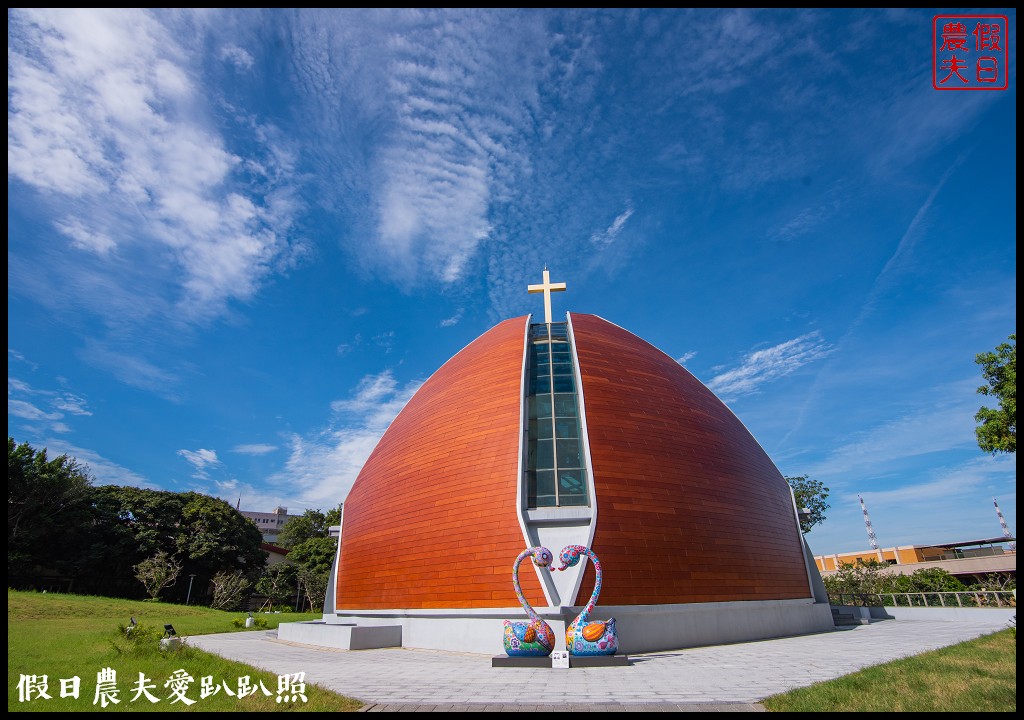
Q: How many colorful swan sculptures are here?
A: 2